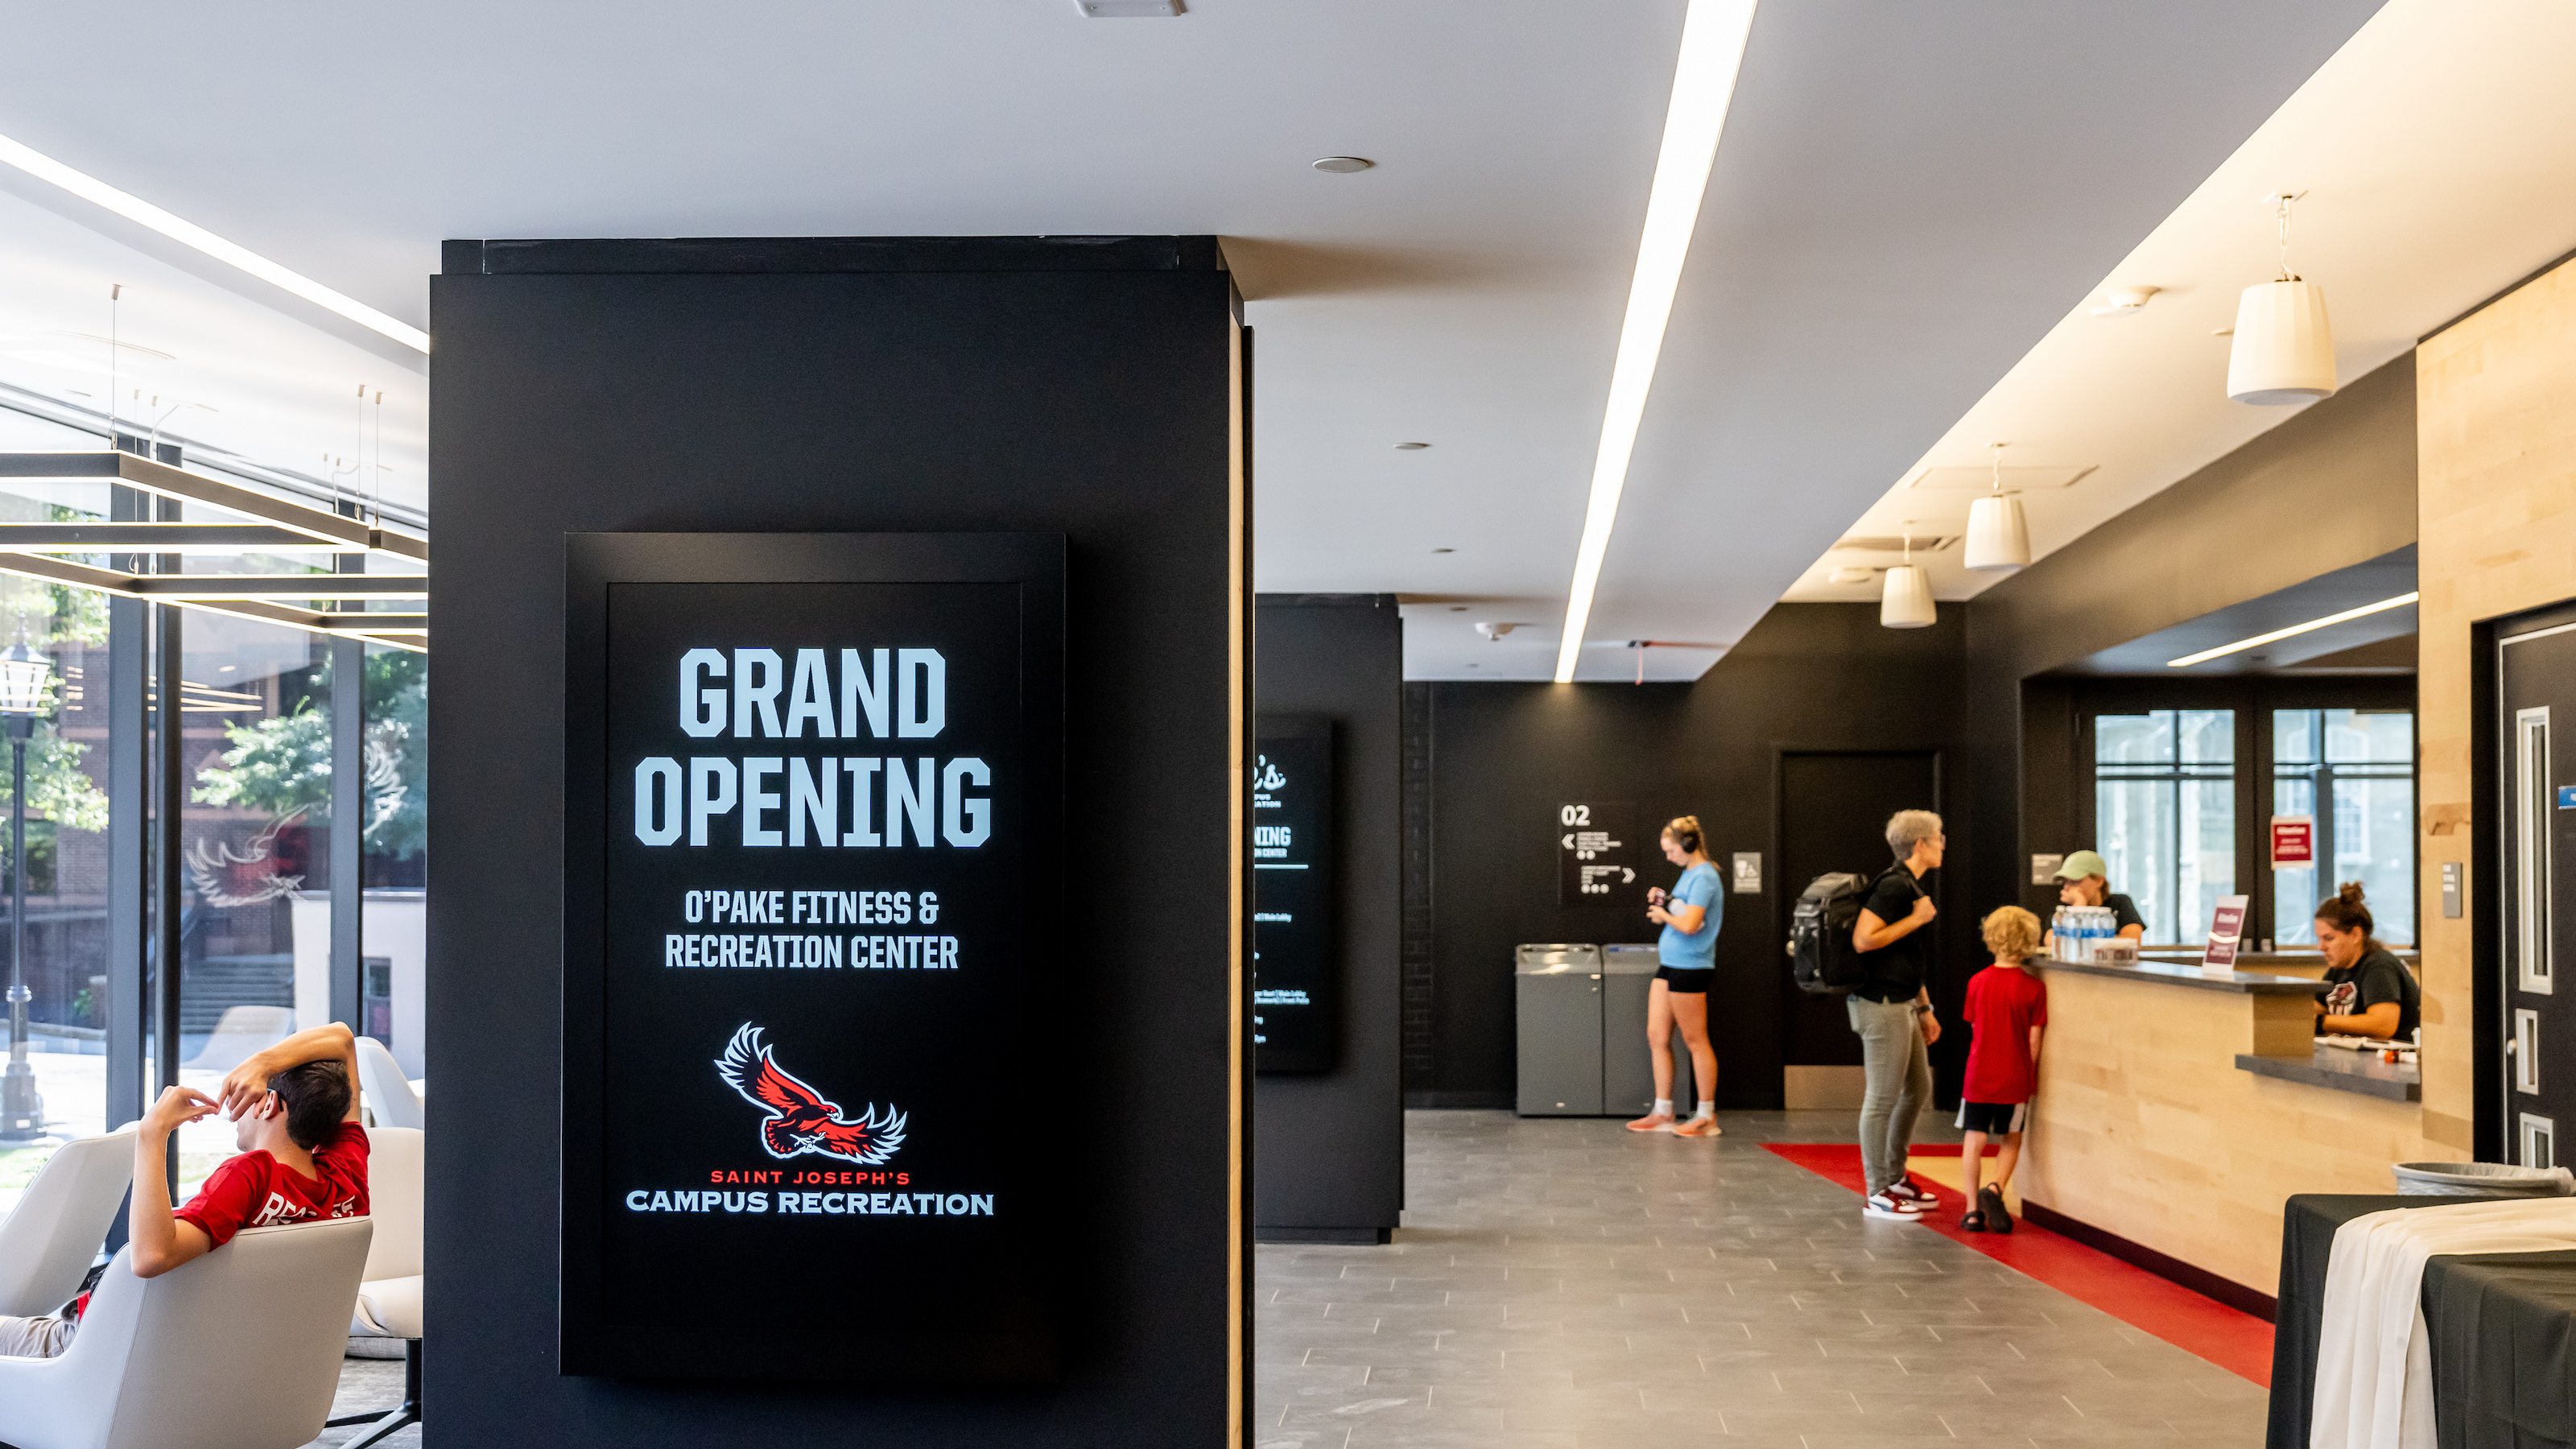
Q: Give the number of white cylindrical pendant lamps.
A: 3